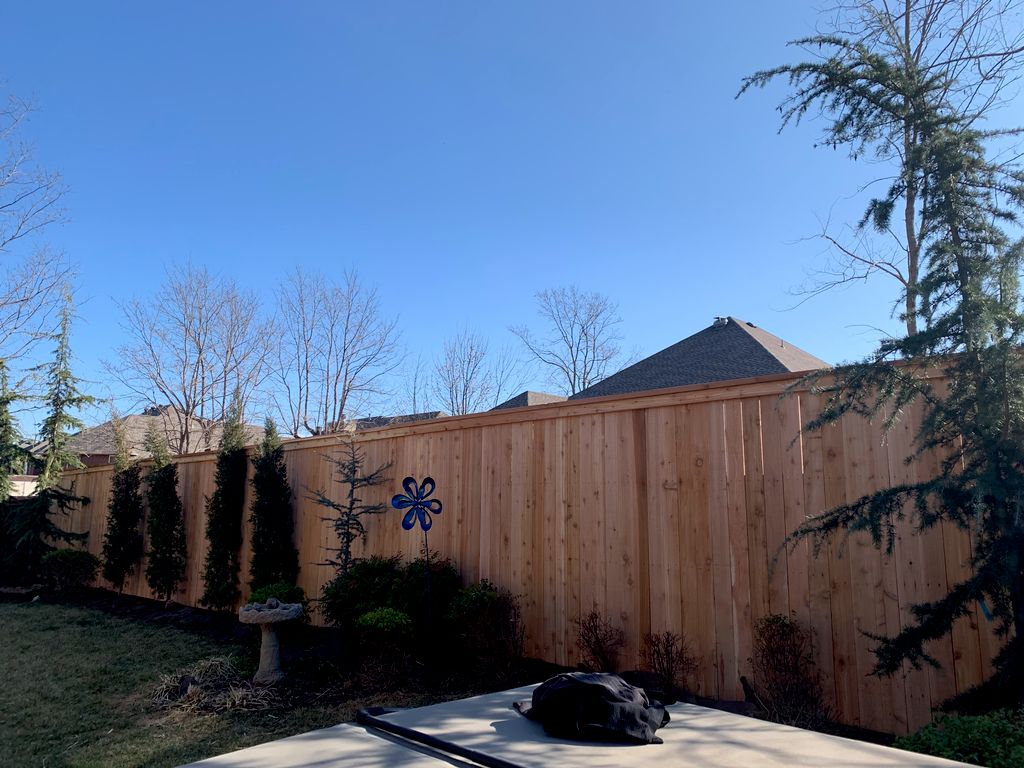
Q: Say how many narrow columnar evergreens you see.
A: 4